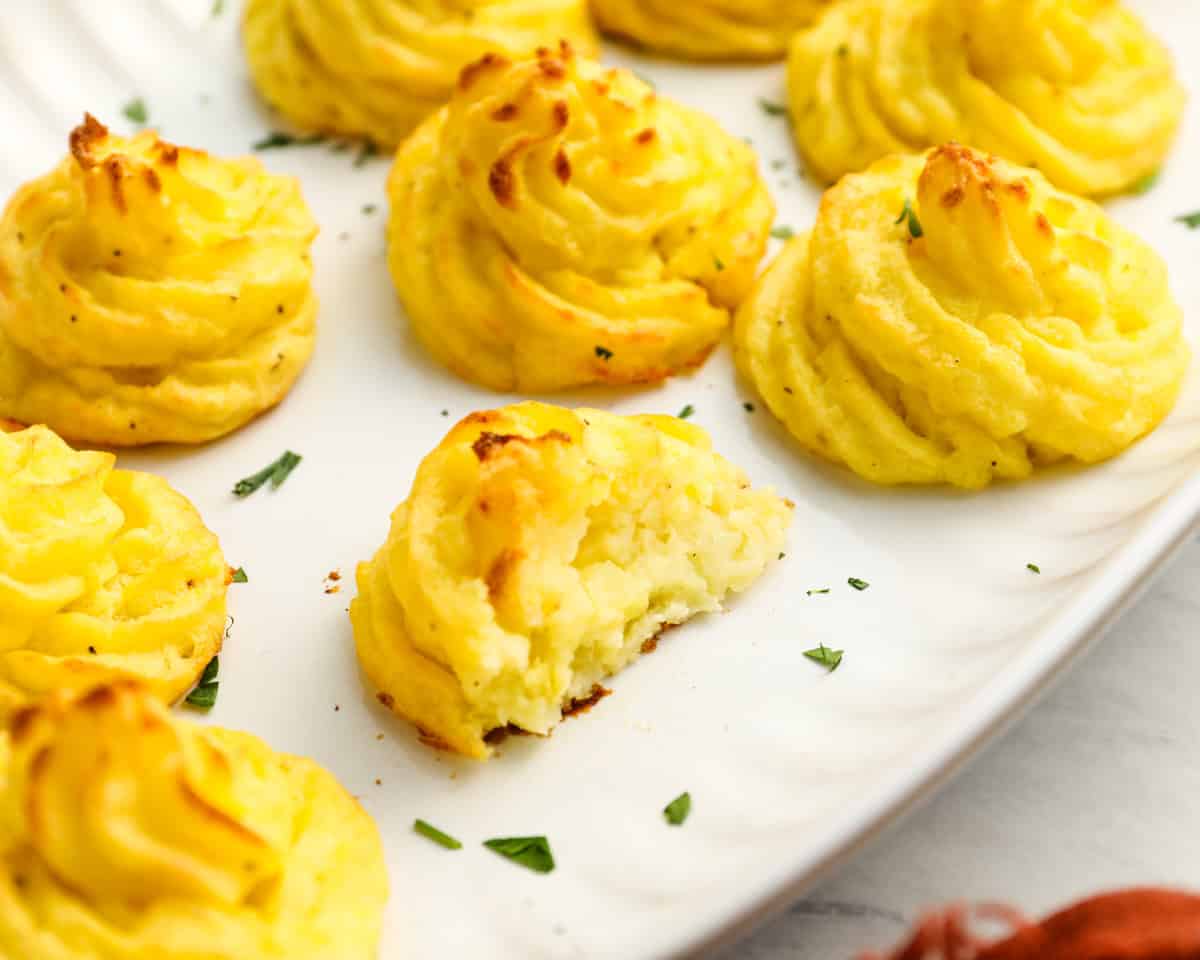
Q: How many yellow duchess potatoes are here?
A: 9